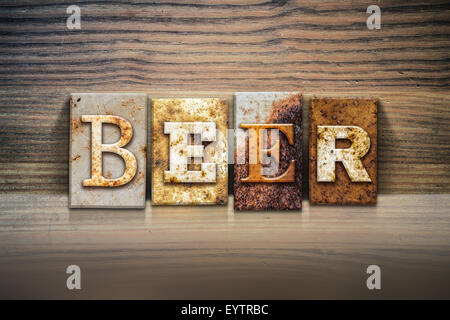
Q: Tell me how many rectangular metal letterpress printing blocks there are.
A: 4